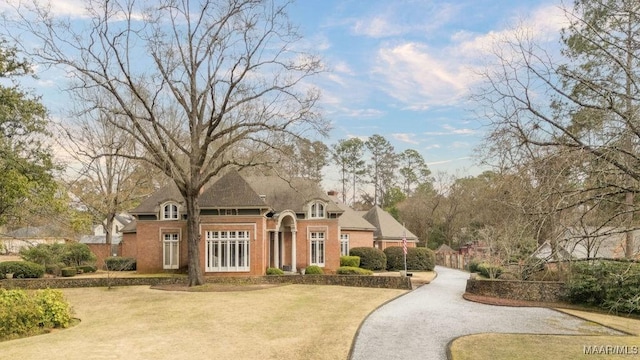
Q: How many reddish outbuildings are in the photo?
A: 1